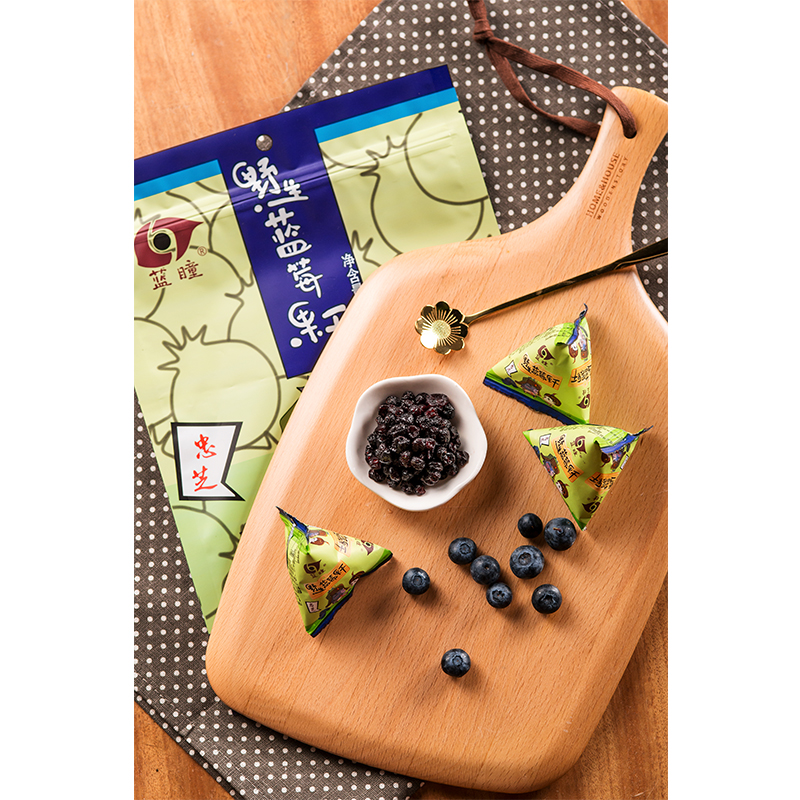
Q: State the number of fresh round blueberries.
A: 9